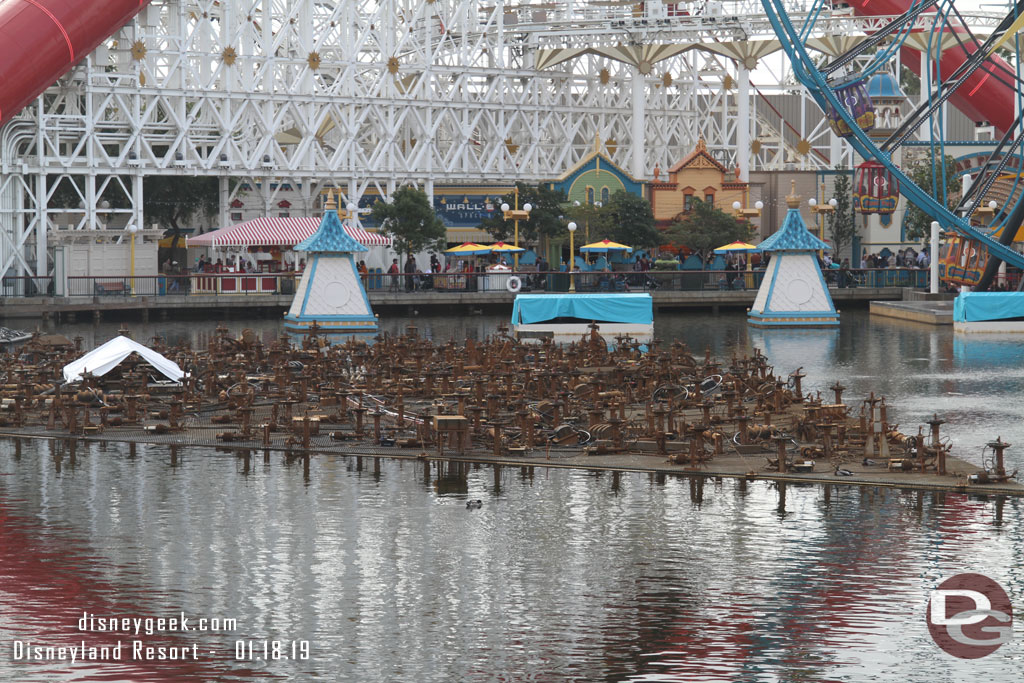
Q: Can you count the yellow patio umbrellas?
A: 4